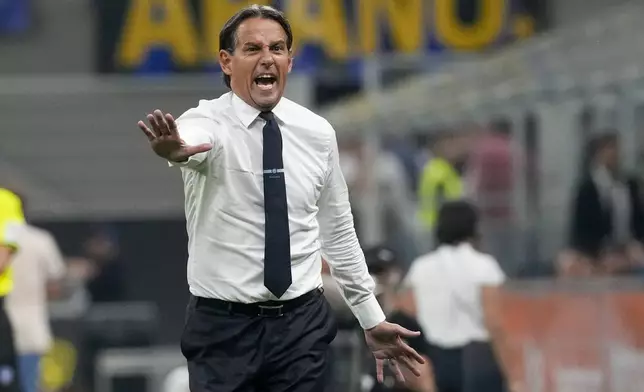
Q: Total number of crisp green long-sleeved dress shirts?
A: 0